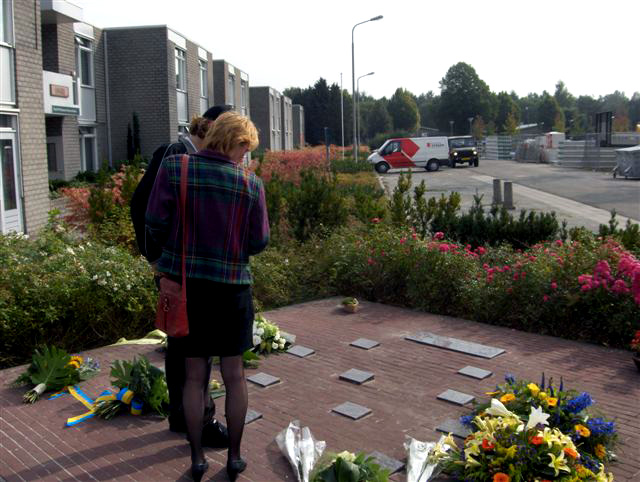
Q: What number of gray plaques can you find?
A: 11